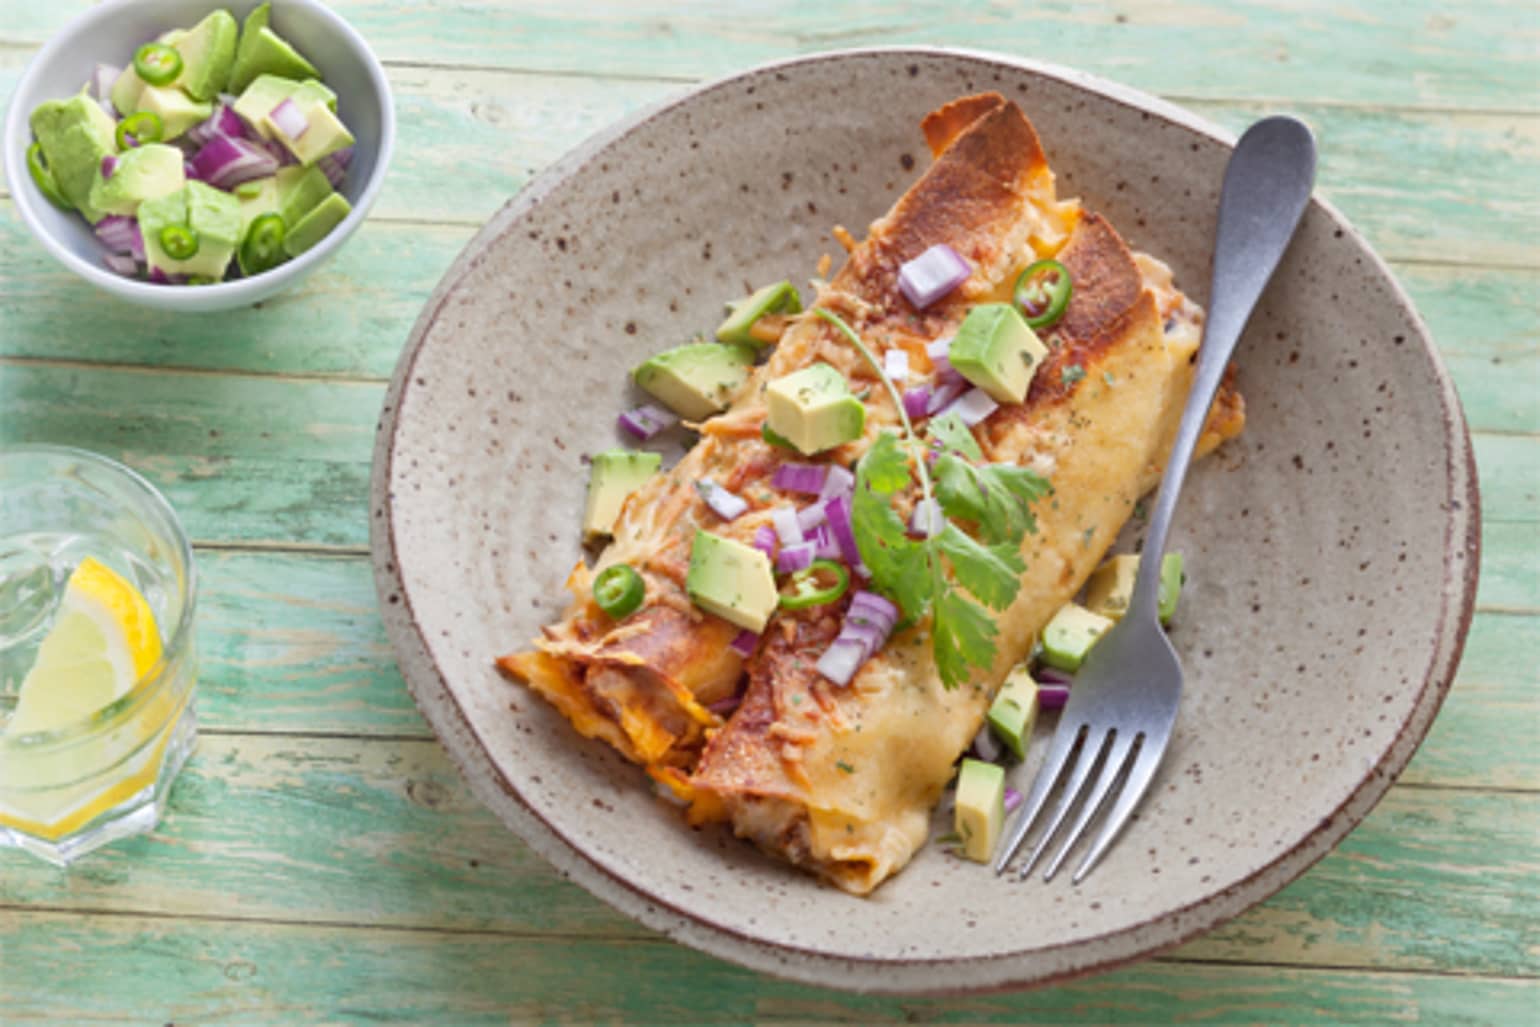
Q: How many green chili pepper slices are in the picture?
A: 8